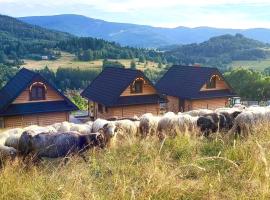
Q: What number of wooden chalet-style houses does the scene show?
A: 3